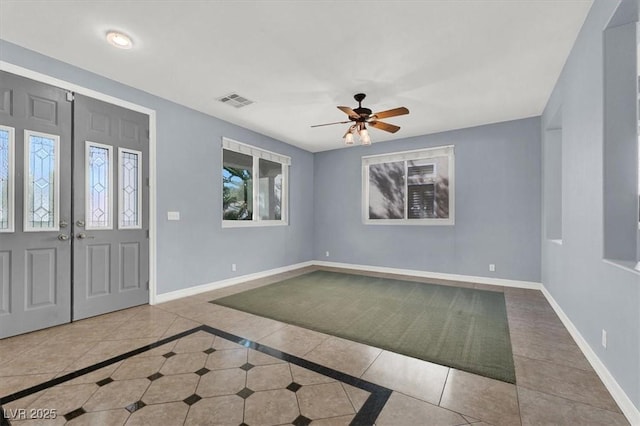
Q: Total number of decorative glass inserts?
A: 4